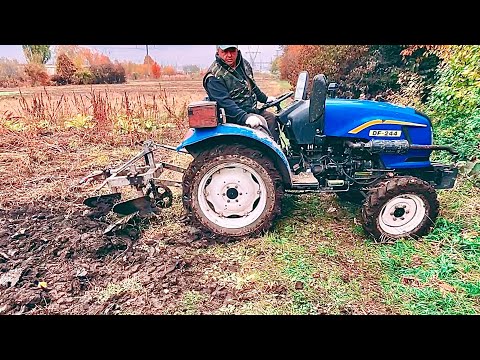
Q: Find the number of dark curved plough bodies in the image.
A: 2